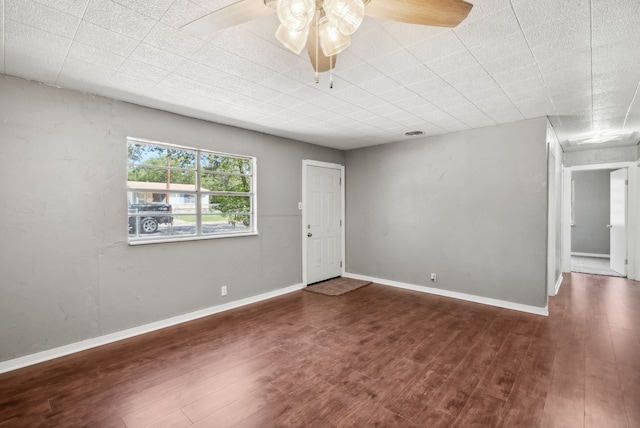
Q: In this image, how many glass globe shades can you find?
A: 4